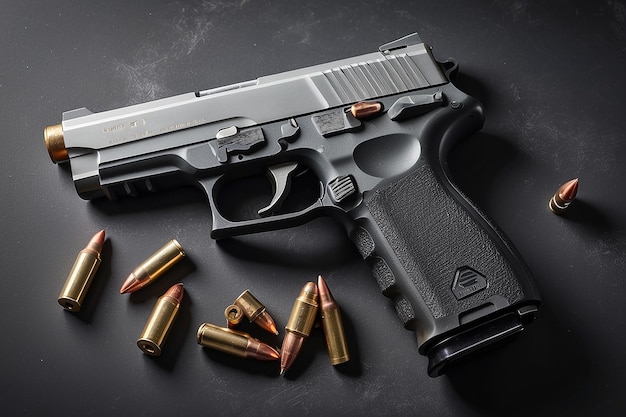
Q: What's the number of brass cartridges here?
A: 9